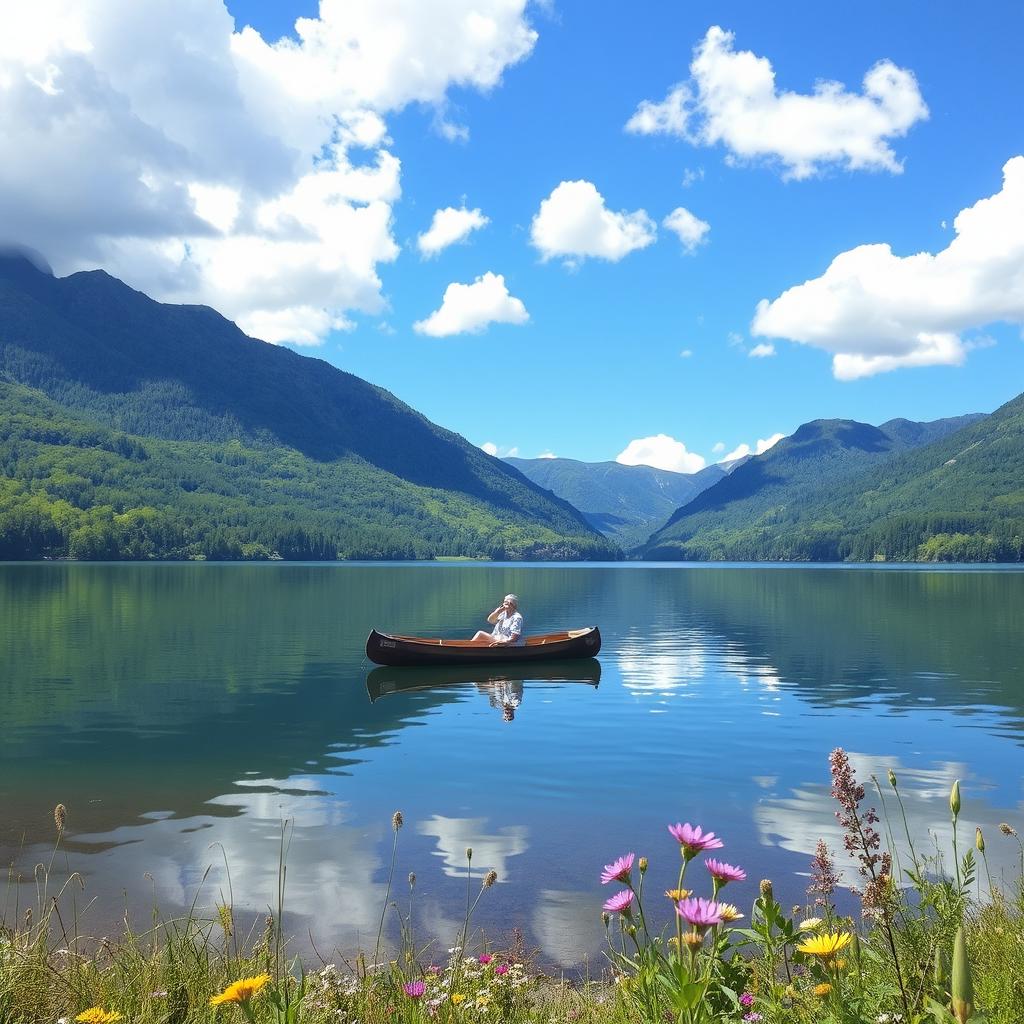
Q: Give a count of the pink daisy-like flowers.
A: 5